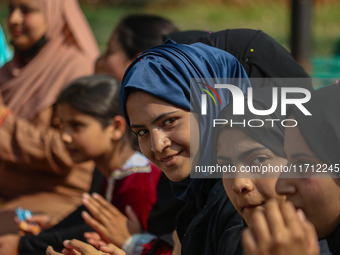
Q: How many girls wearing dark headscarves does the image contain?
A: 4